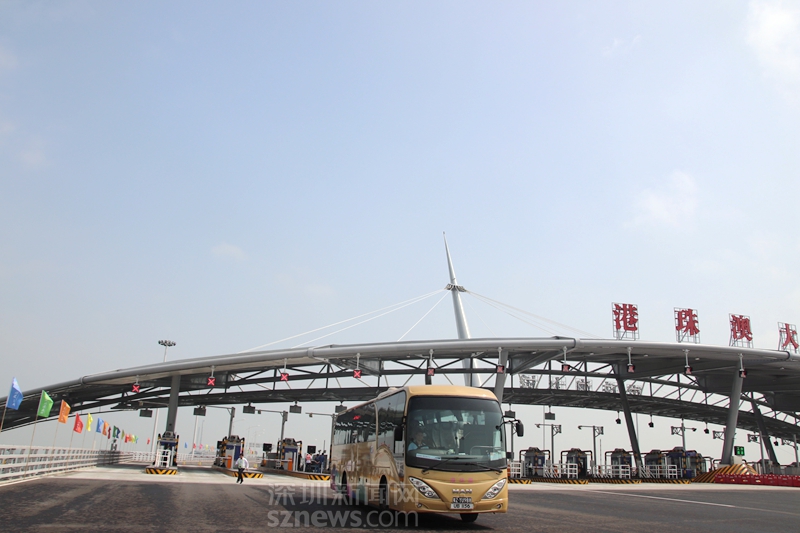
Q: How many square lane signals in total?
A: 10